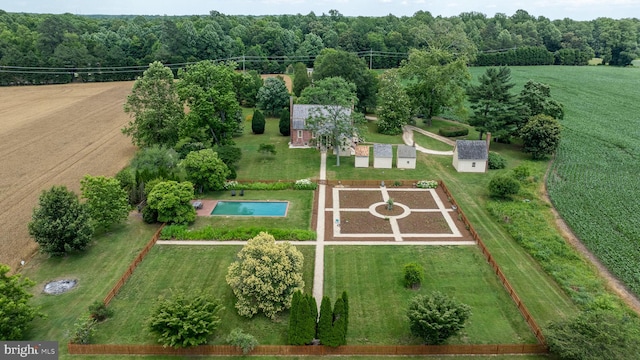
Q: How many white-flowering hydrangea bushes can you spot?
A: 3